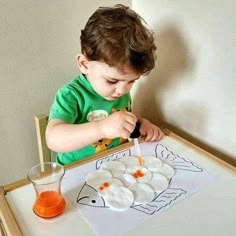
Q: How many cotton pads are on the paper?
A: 11